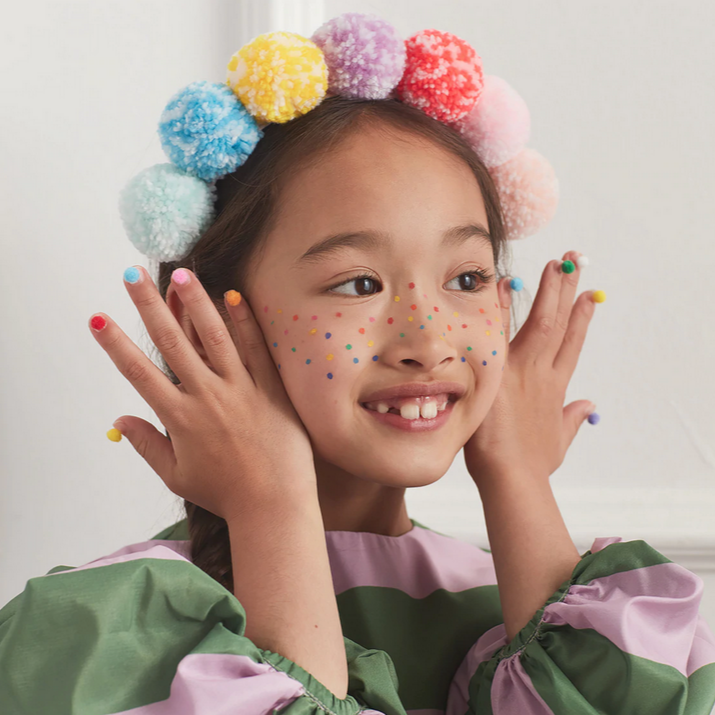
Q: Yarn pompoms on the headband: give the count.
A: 7